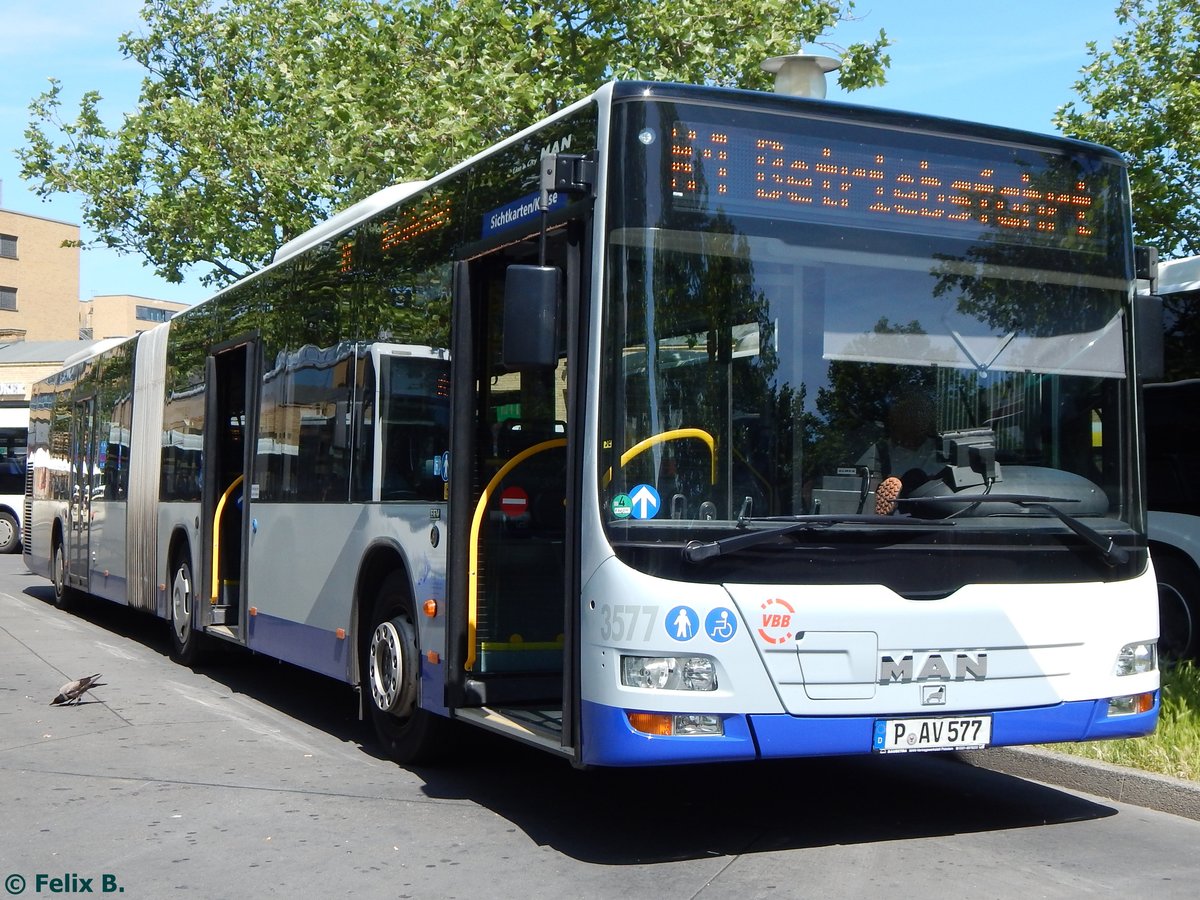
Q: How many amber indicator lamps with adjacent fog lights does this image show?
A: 2